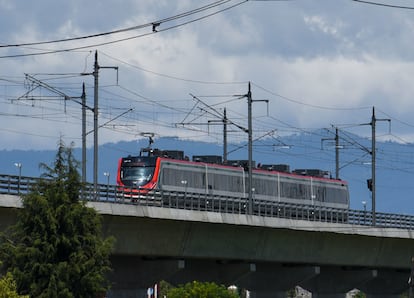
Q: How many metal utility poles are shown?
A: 6